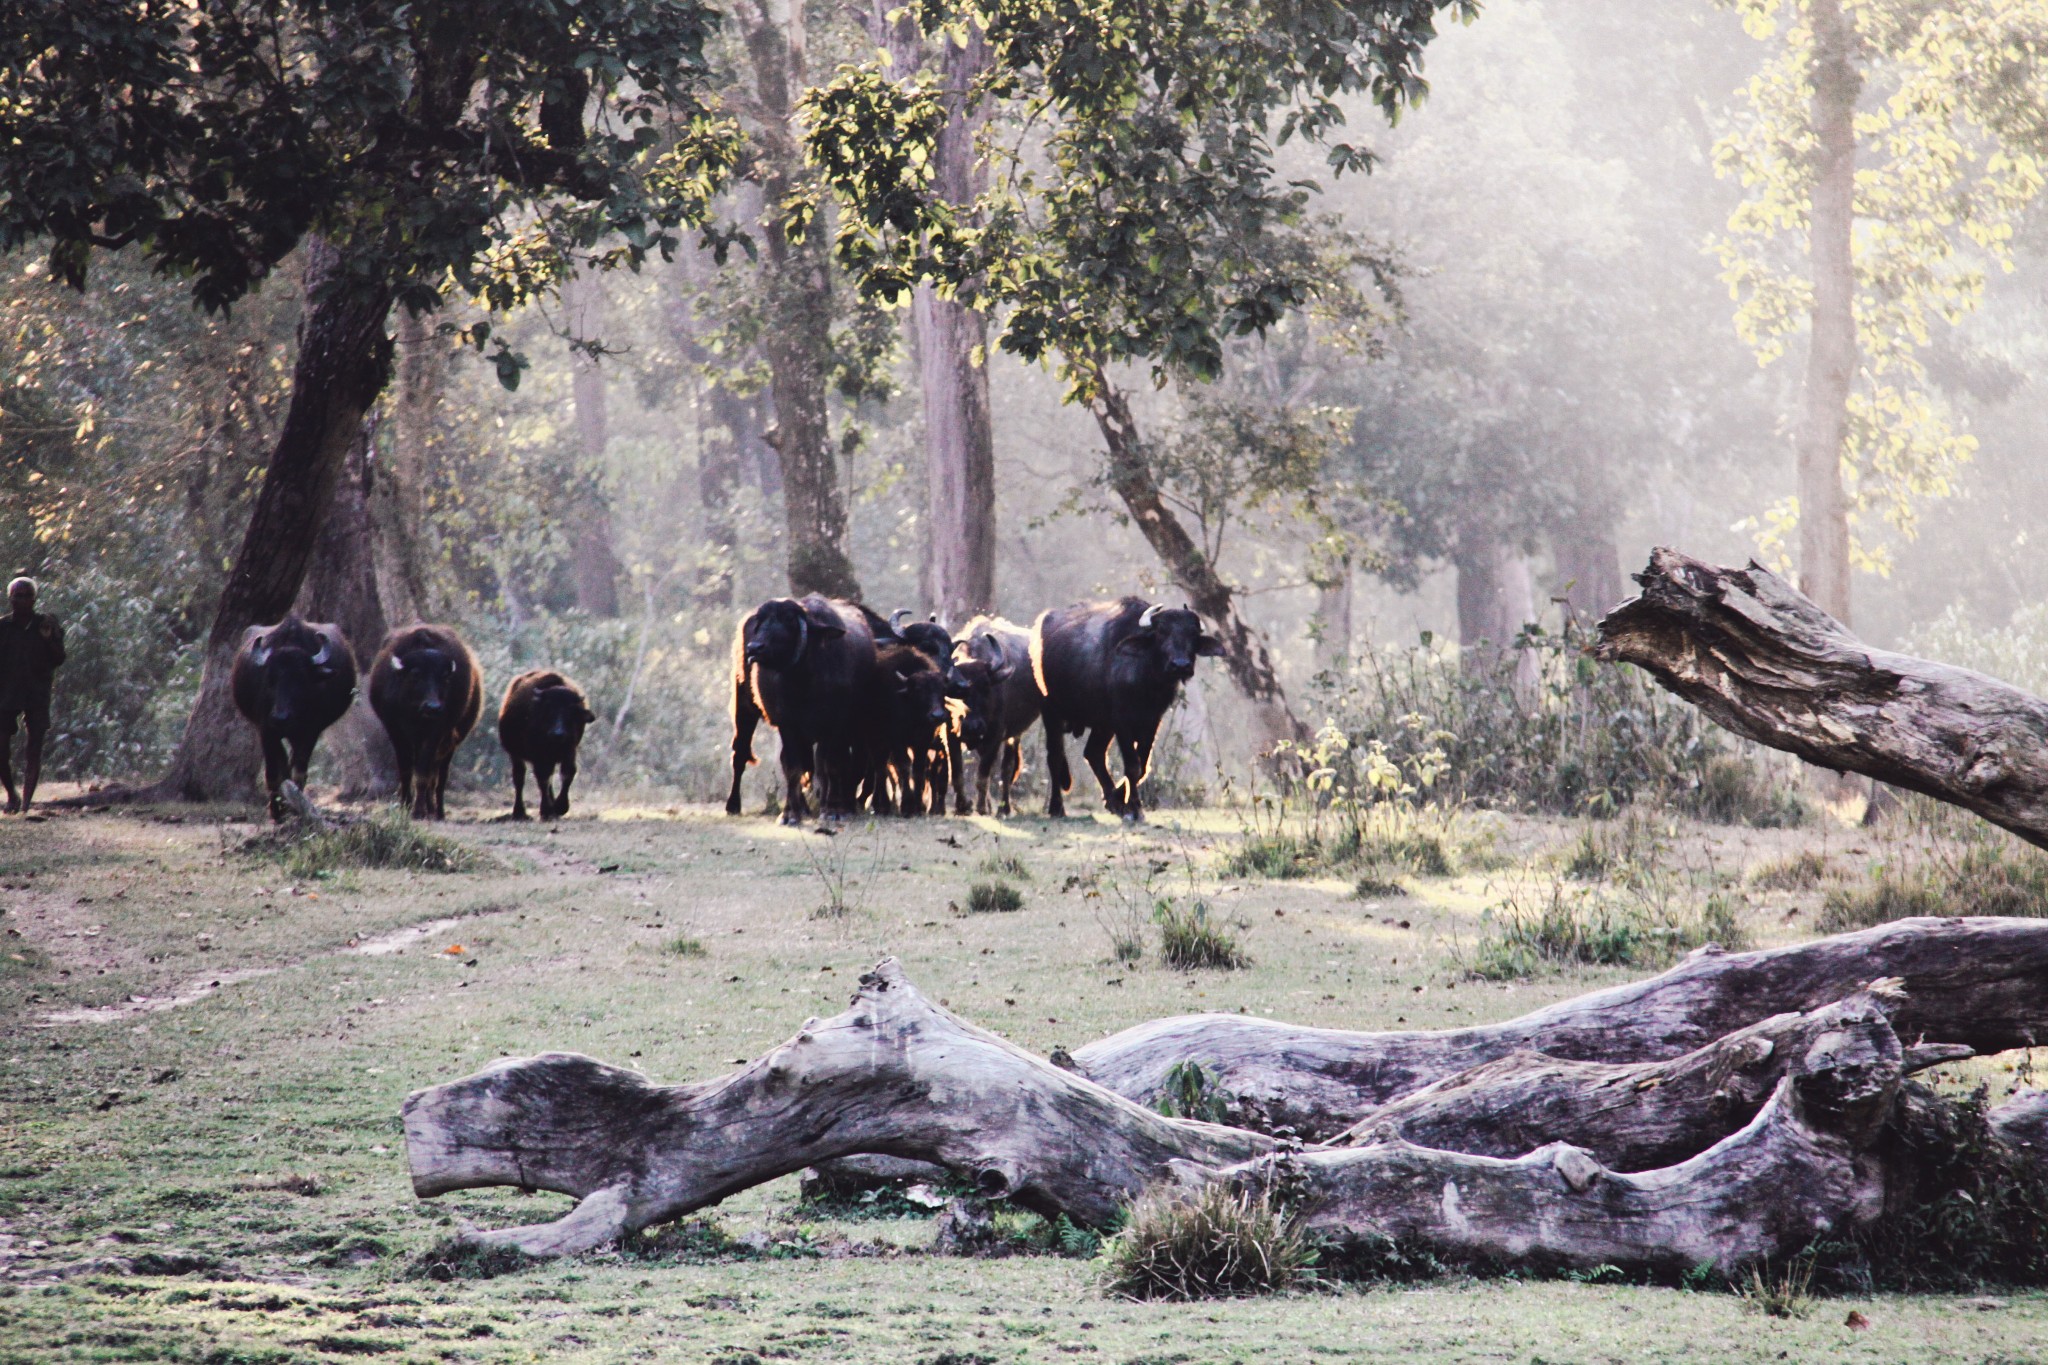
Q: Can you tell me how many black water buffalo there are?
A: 8